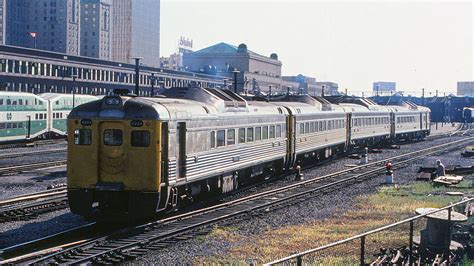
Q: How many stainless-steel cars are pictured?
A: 4